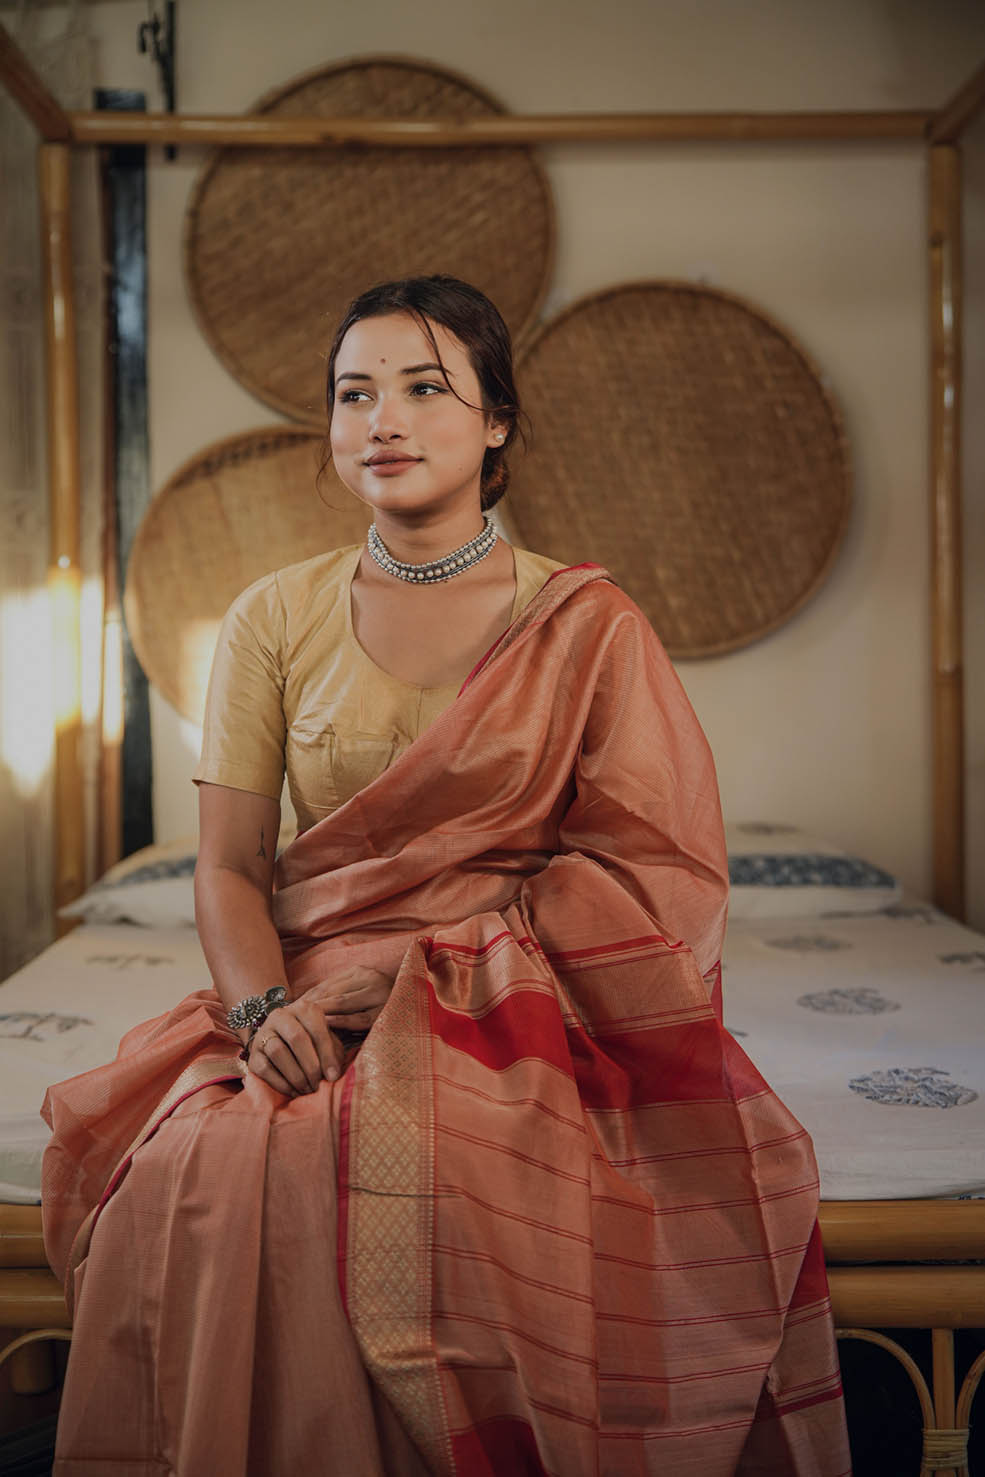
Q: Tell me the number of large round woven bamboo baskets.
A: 3